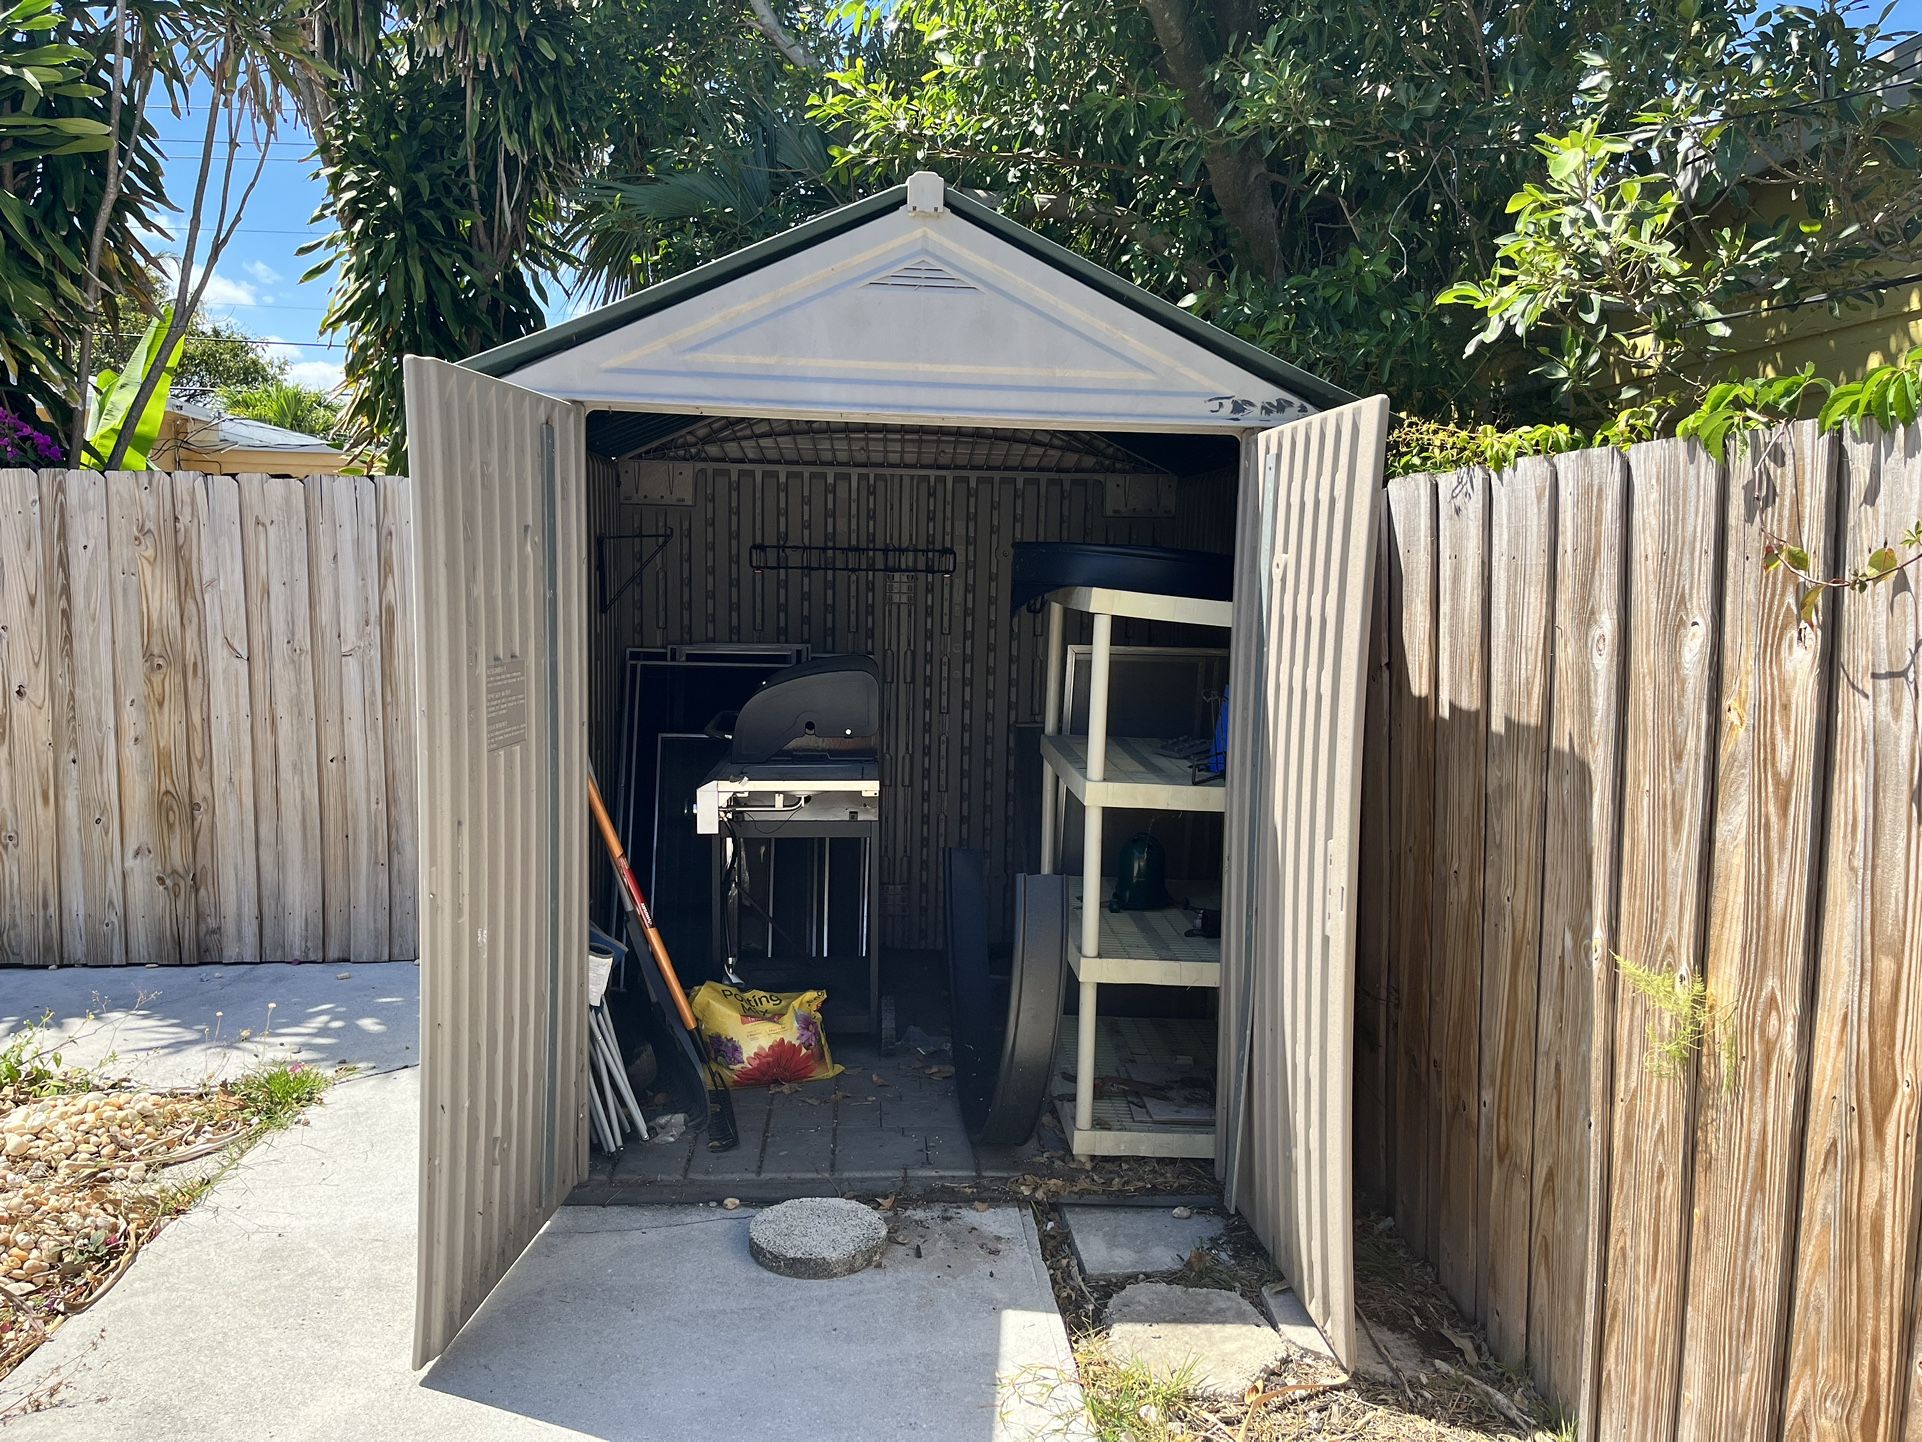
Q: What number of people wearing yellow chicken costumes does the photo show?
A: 0